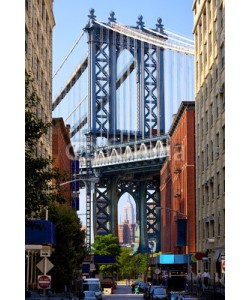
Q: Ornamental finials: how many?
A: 4